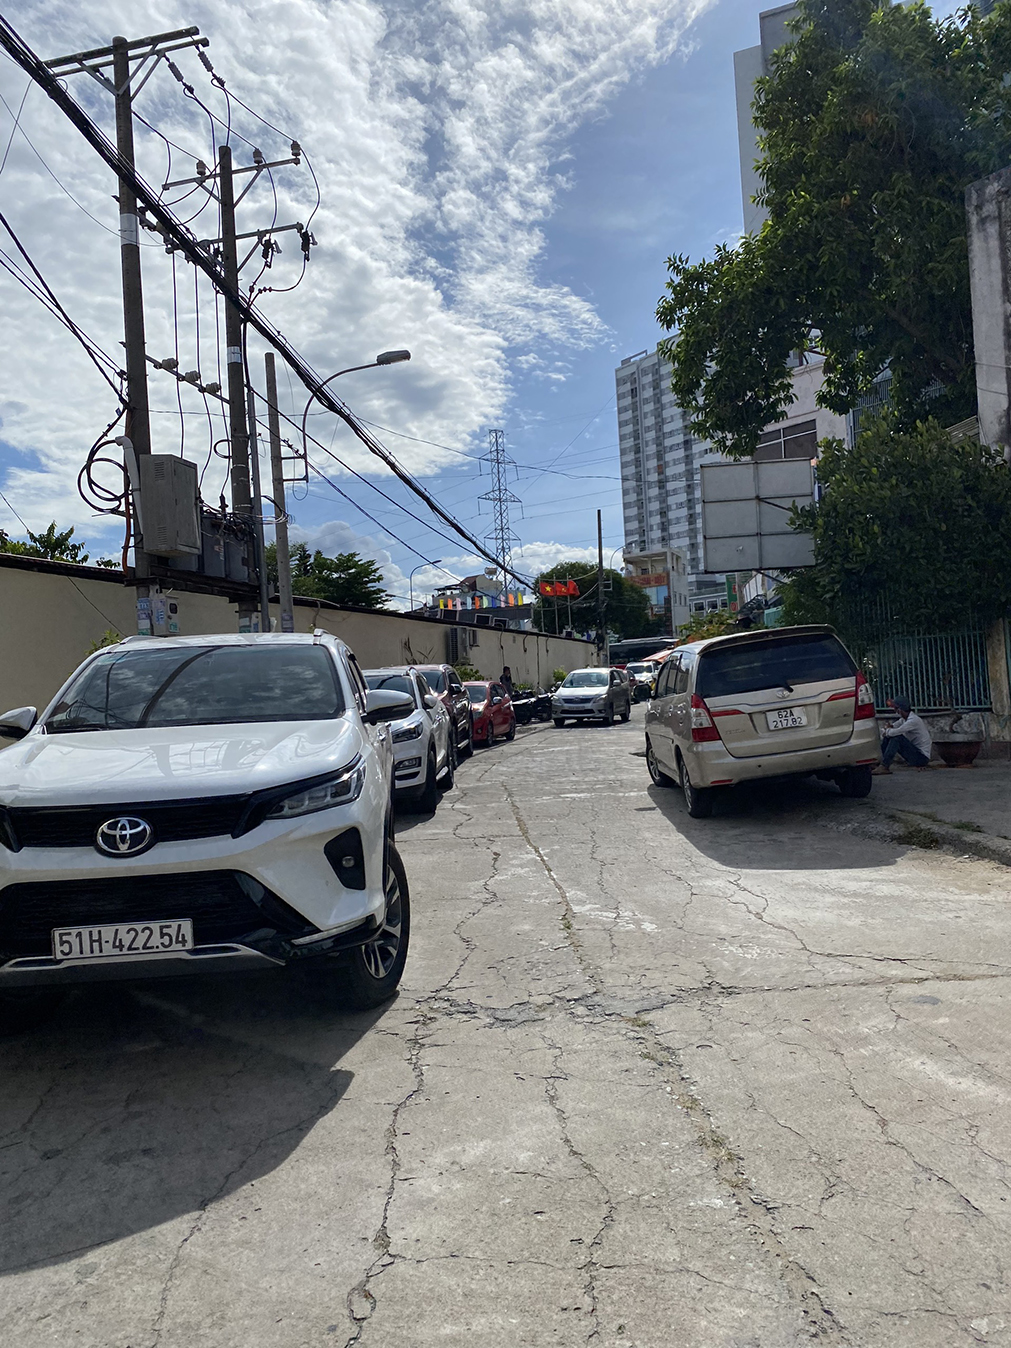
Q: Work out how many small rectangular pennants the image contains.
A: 10